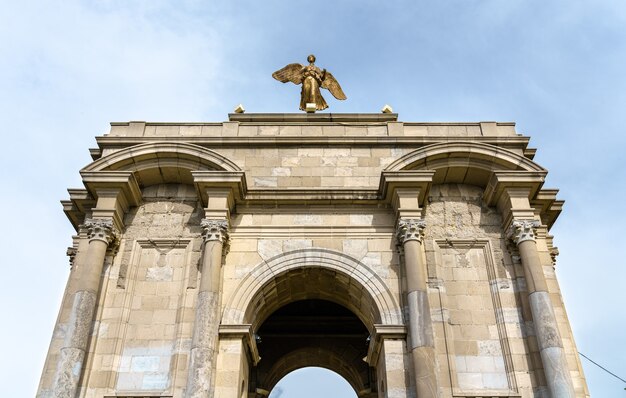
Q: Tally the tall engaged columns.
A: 4